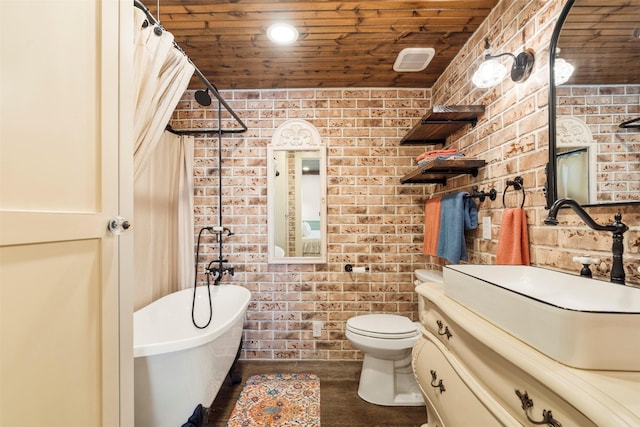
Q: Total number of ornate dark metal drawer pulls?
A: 3